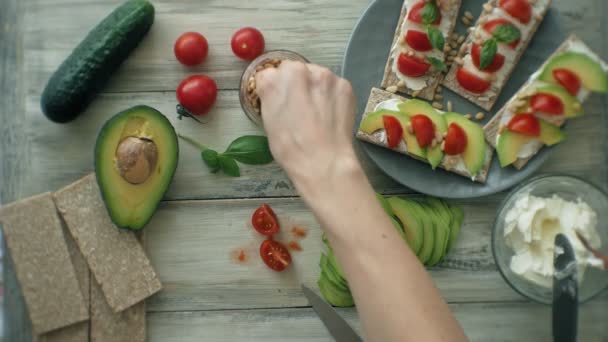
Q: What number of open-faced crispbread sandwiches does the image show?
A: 4